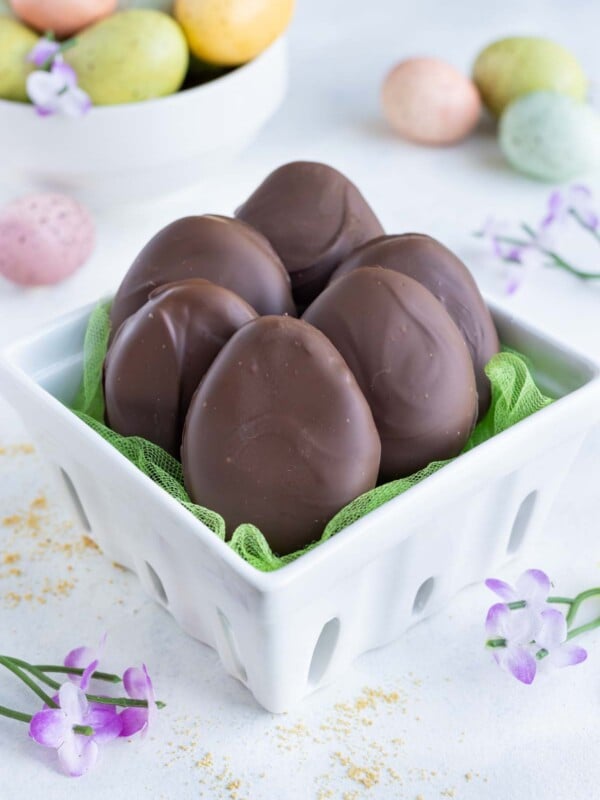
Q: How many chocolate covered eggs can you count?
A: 6